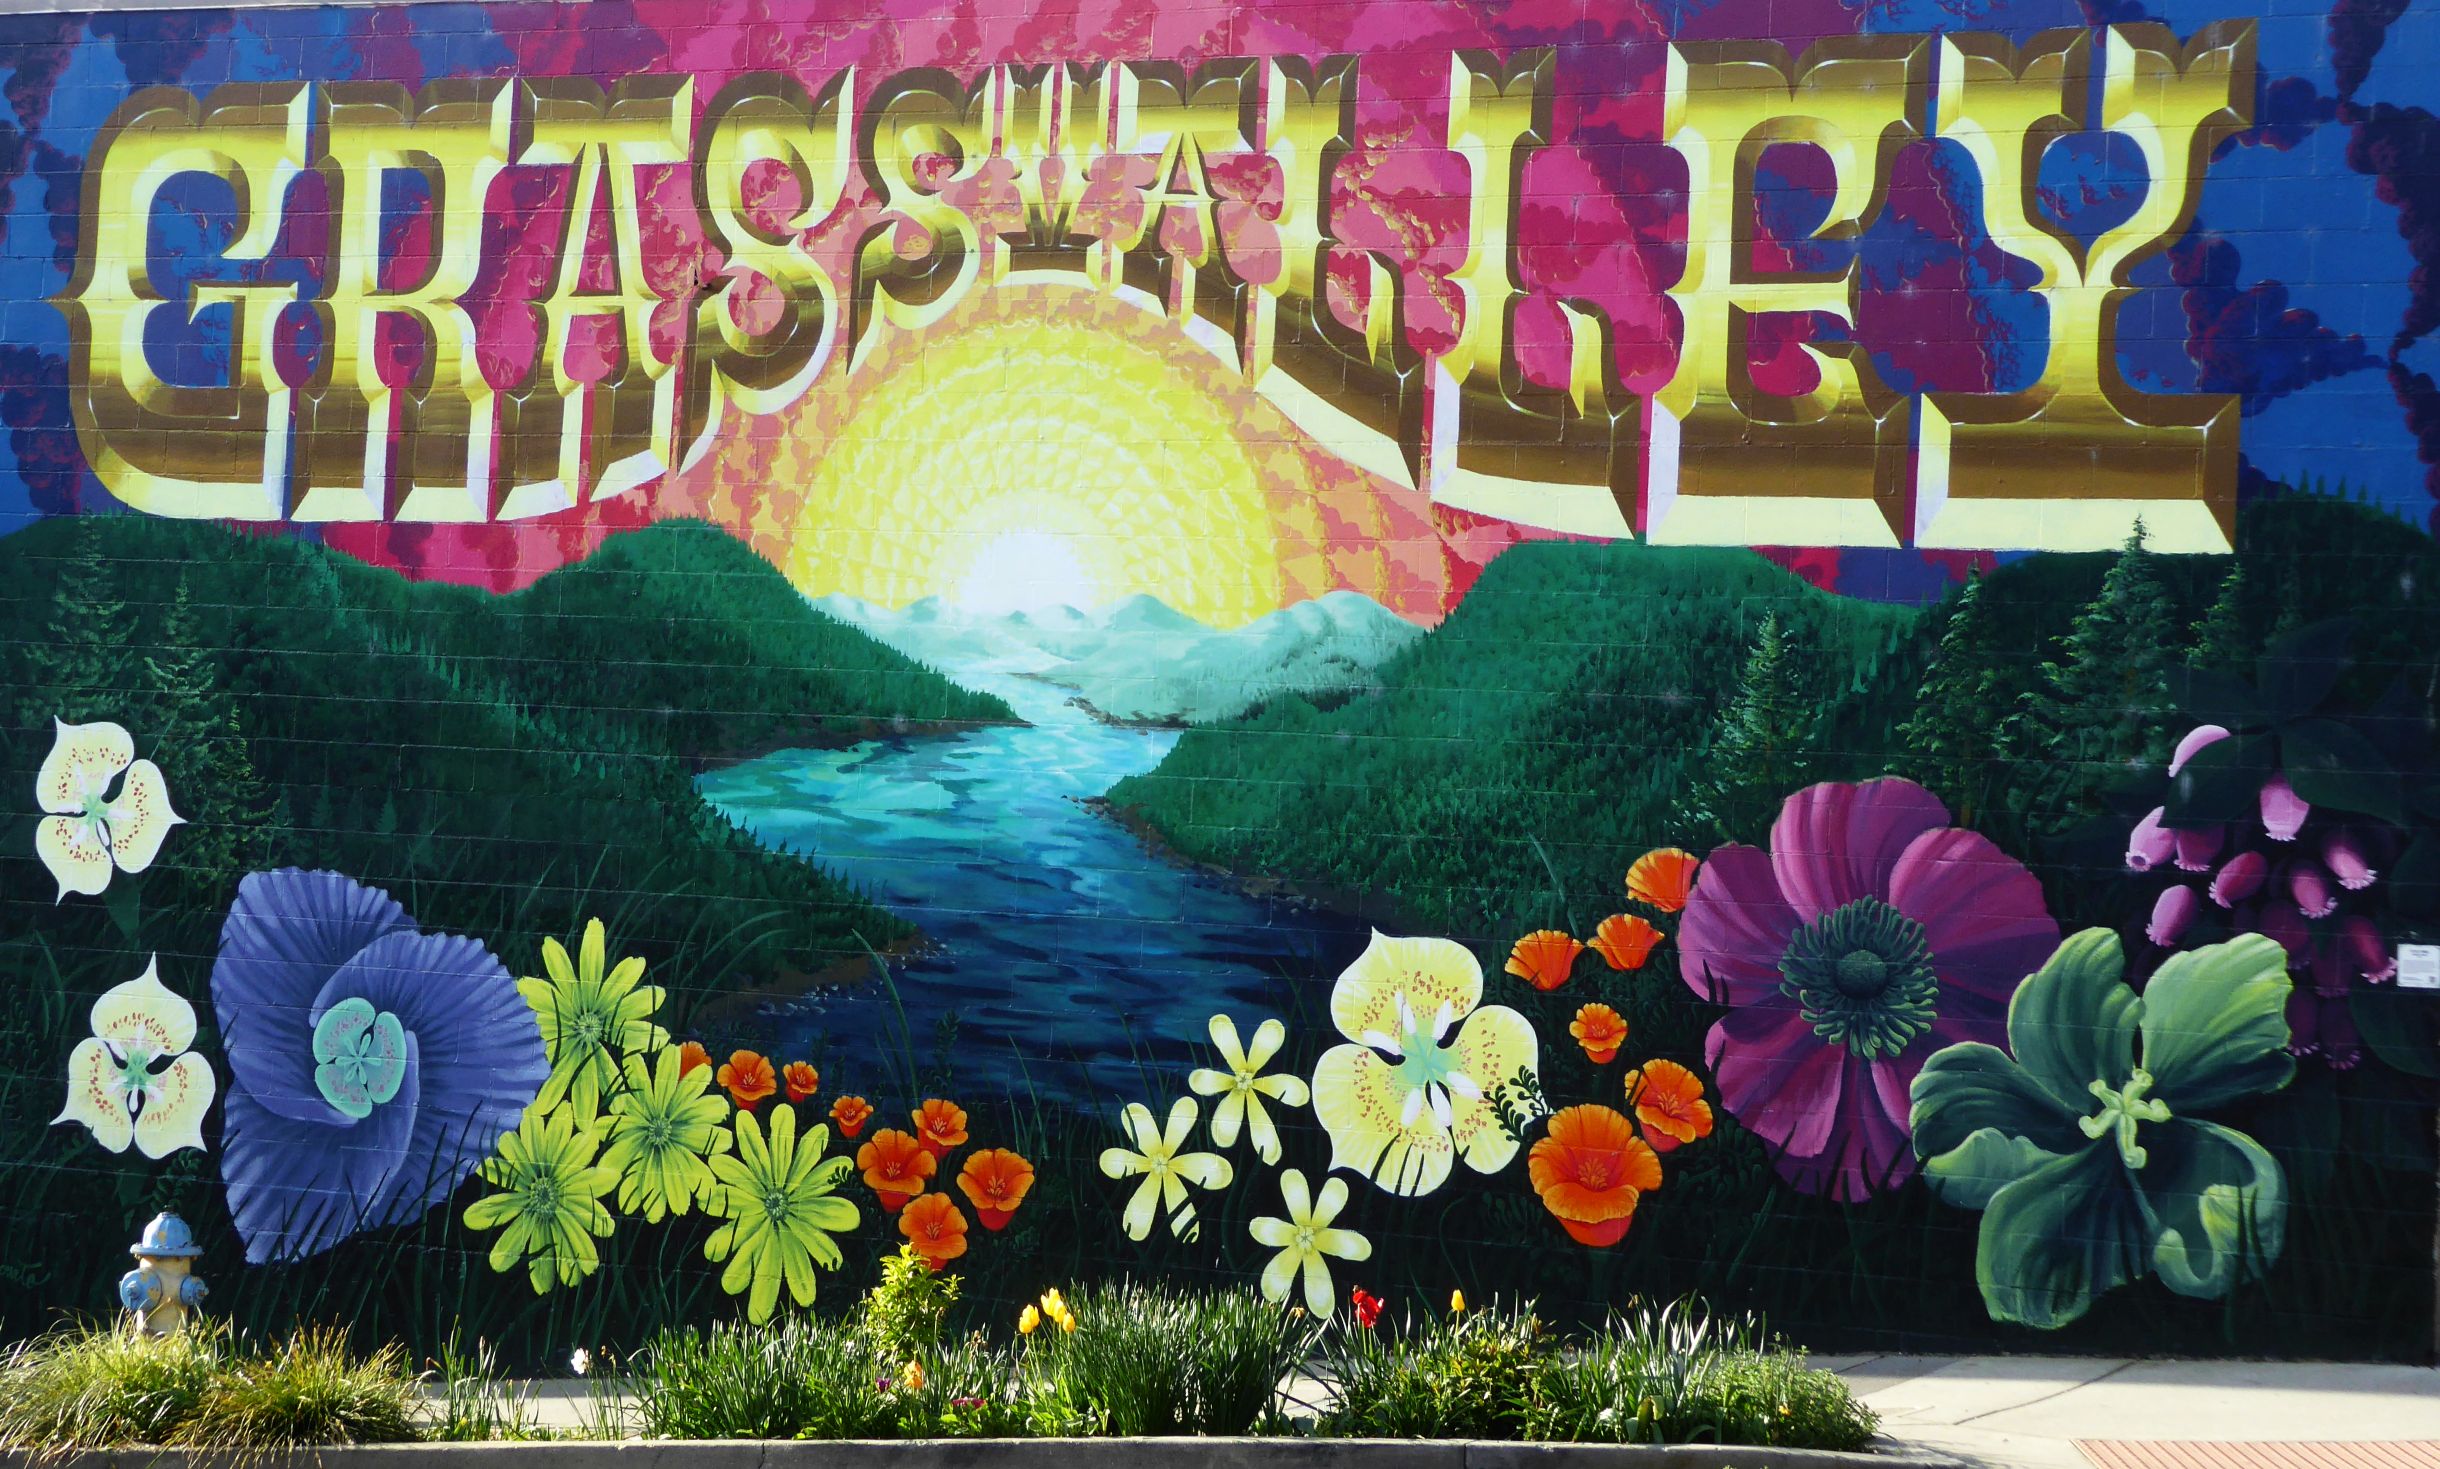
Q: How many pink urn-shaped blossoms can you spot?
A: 13